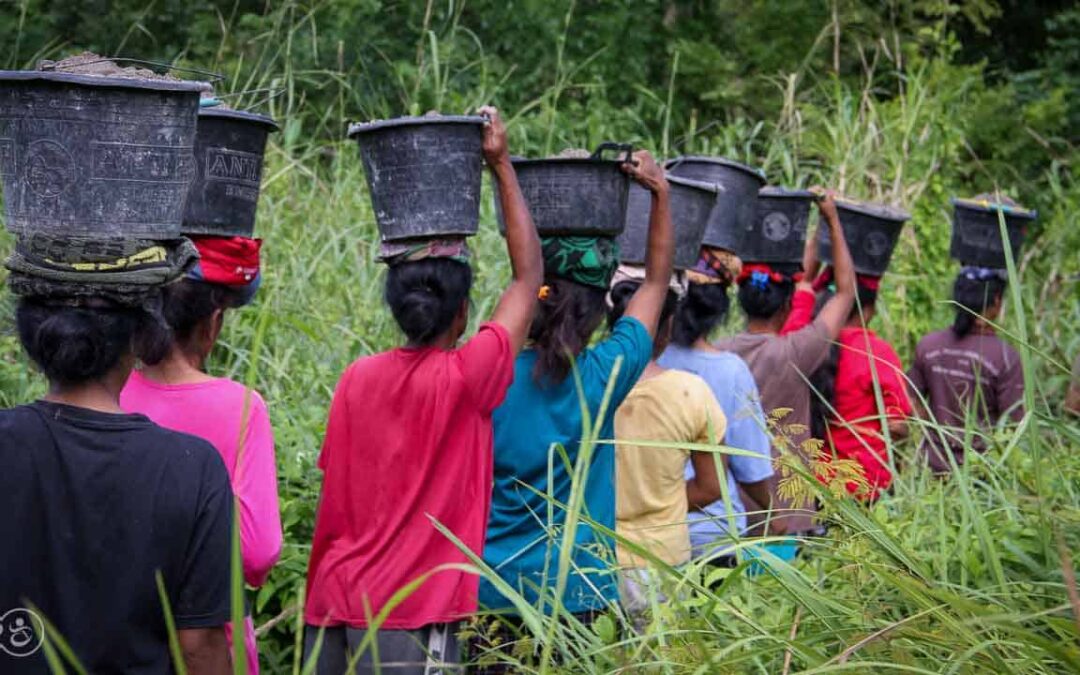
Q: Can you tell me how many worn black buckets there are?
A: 9